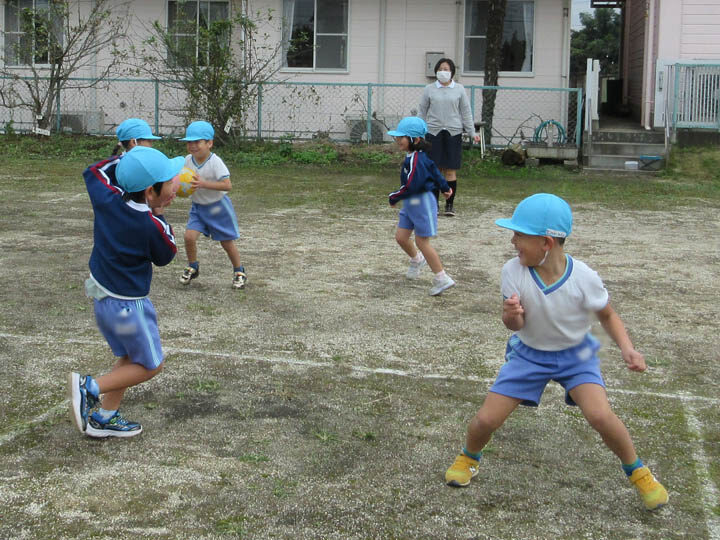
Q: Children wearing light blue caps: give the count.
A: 5